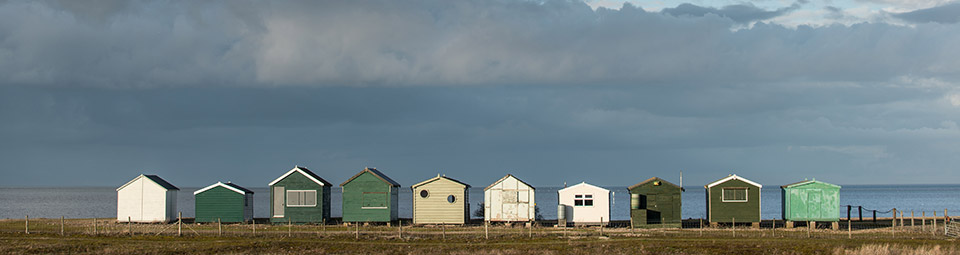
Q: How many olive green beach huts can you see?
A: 2